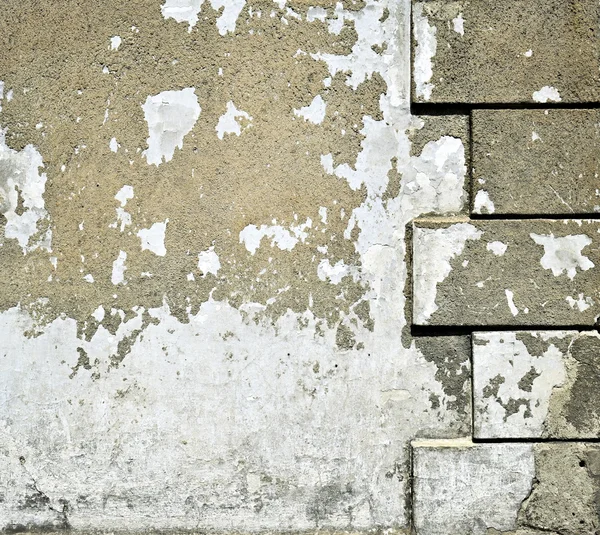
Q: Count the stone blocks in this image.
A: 5